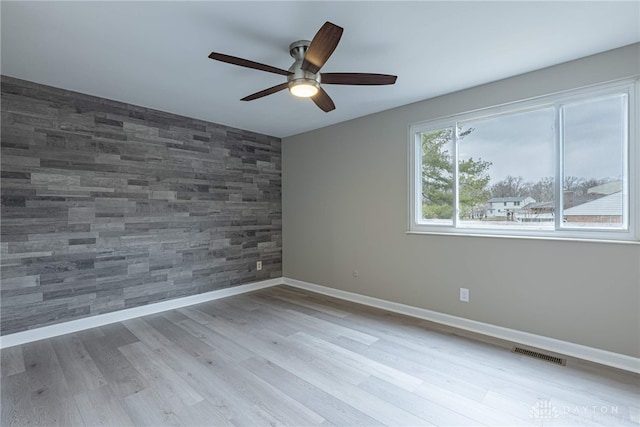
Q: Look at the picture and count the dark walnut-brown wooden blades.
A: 5